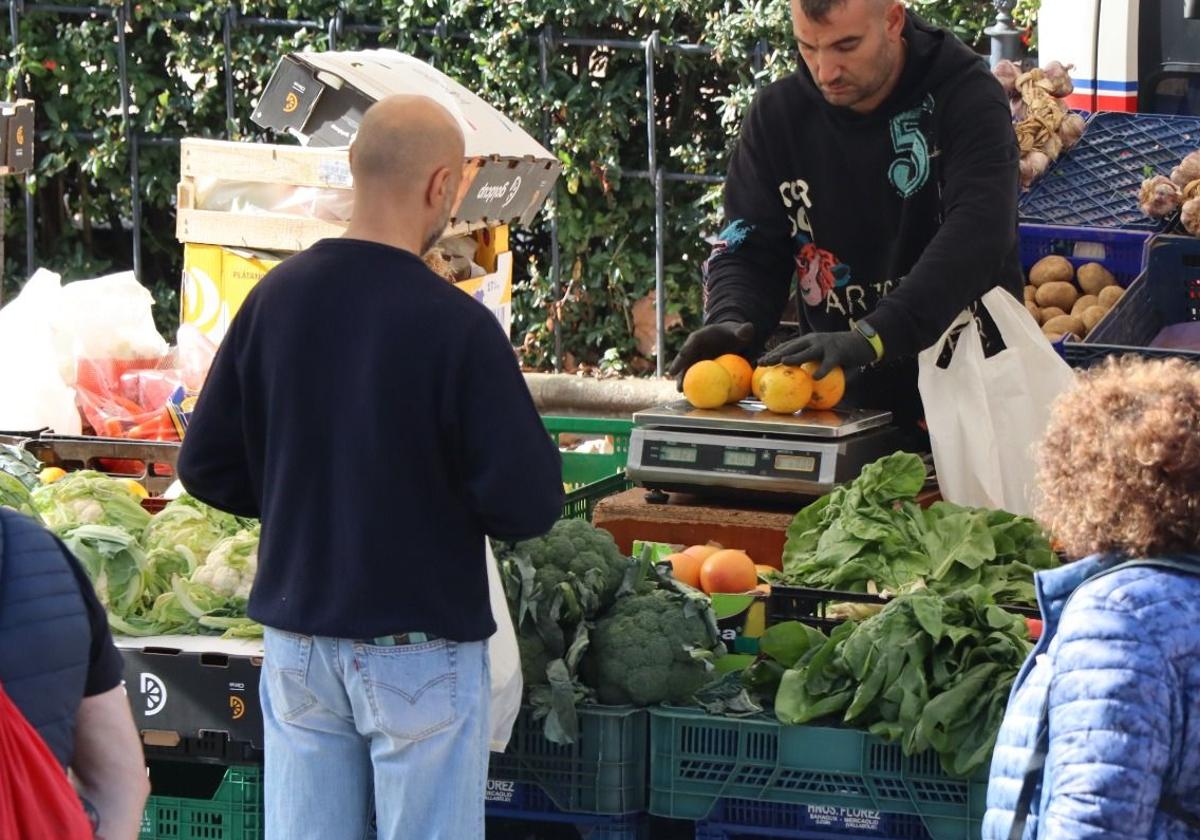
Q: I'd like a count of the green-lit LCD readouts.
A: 2